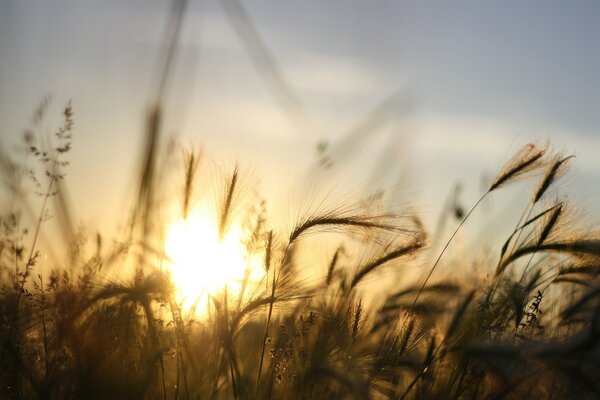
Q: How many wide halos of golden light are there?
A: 1